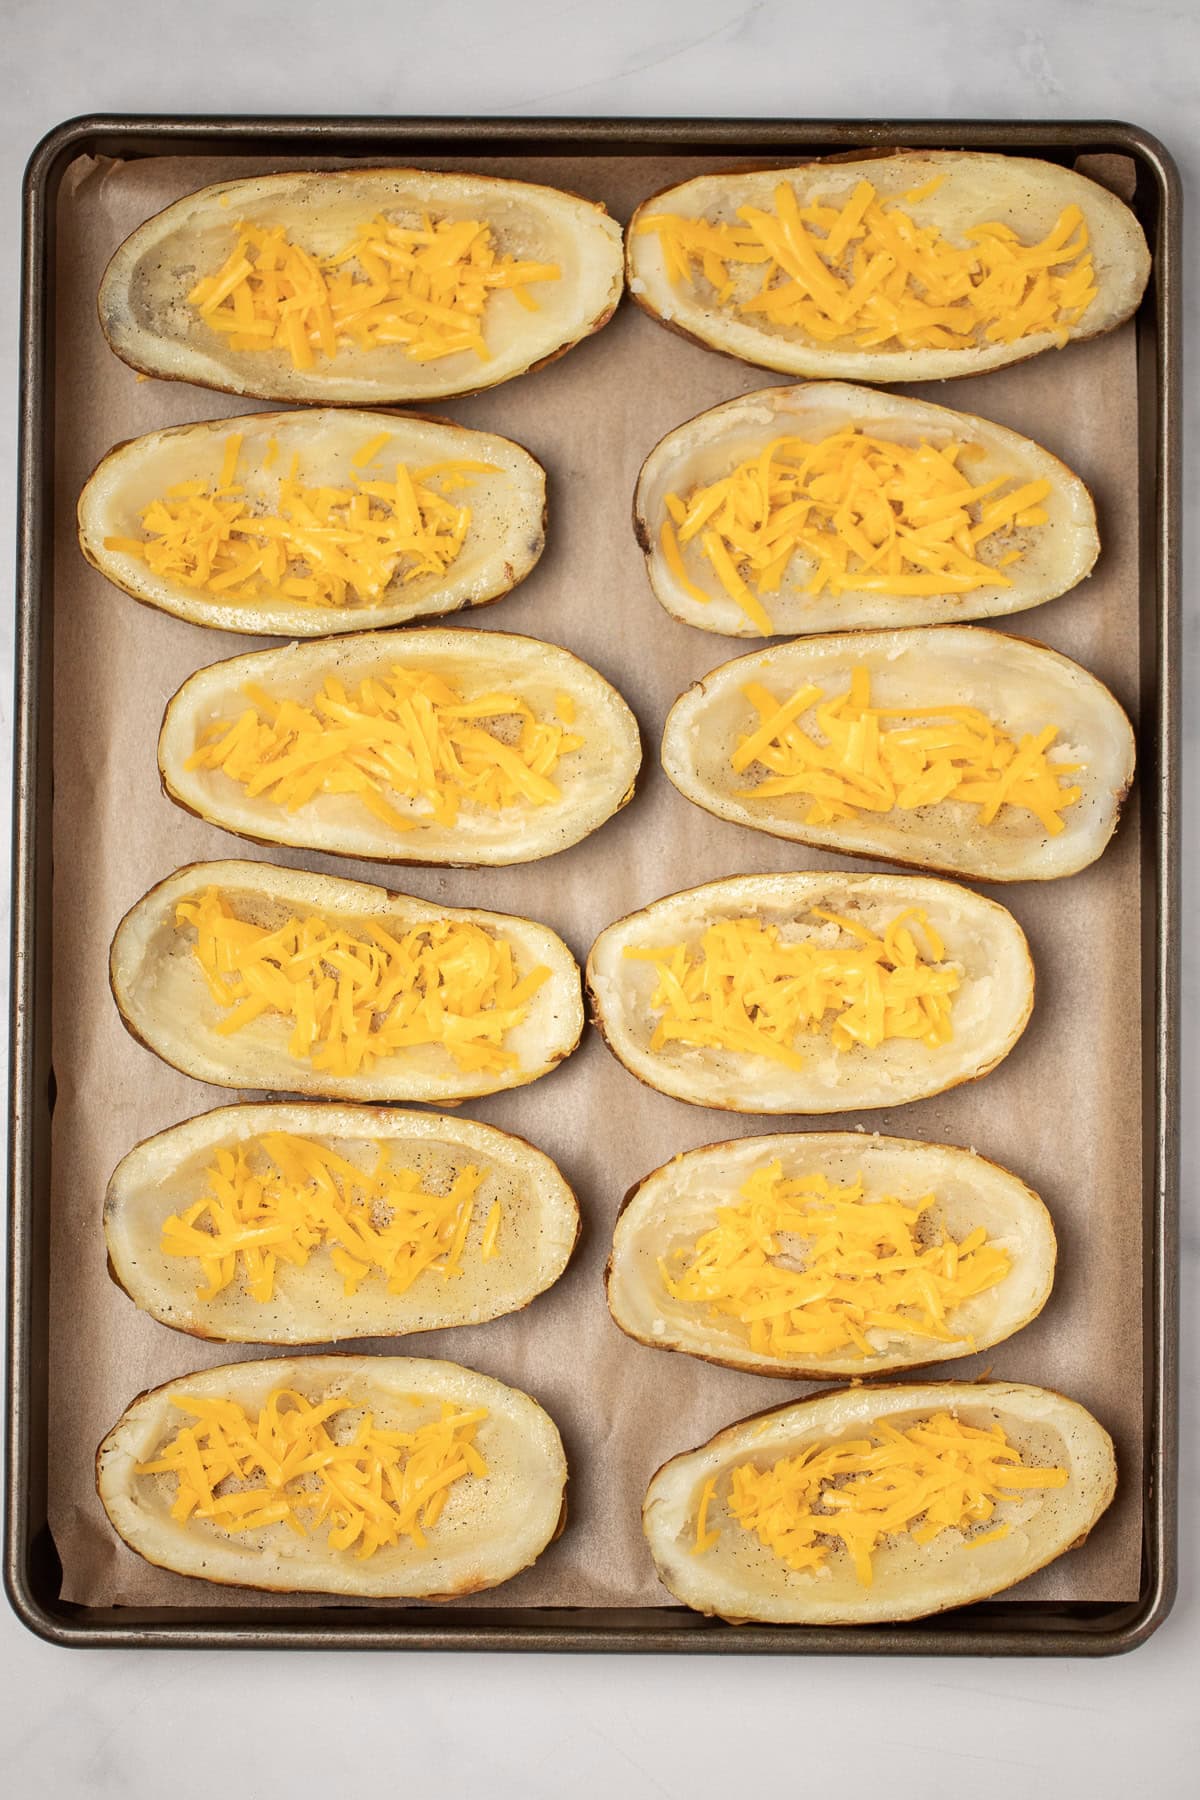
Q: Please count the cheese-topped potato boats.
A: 12